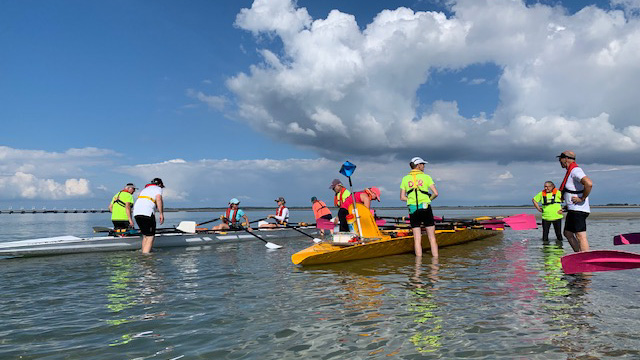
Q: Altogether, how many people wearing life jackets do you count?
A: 10